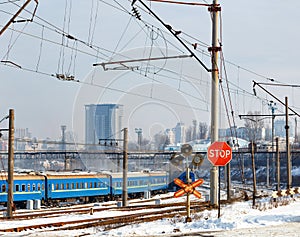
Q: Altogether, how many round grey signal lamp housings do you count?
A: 3